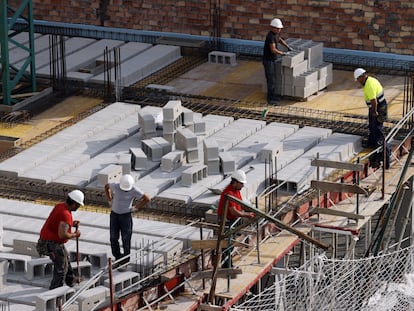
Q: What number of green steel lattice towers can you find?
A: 1